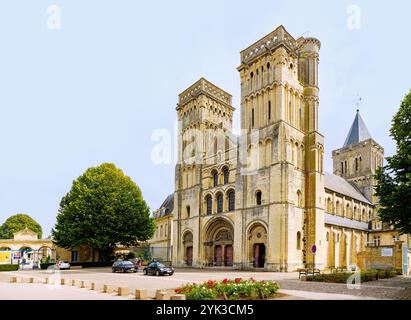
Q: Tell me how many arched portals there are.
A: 3